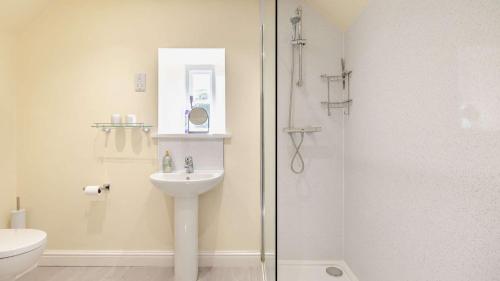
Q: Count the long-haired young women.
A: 0